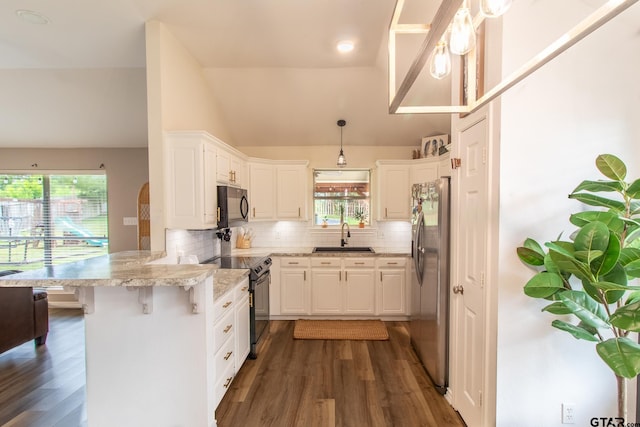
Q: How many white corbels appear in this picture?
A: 3